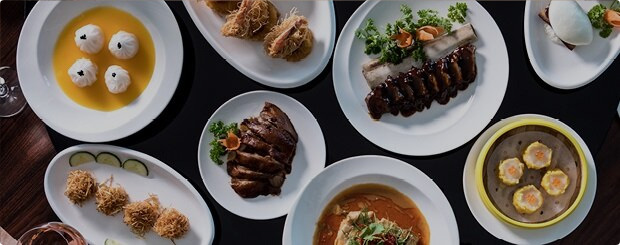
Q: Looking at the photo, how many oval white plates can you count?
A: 3